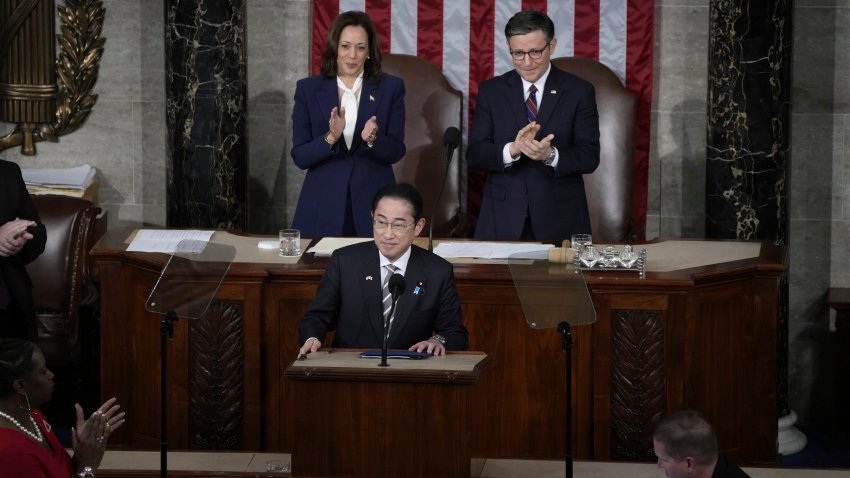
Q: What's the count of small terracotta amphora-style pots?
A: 0